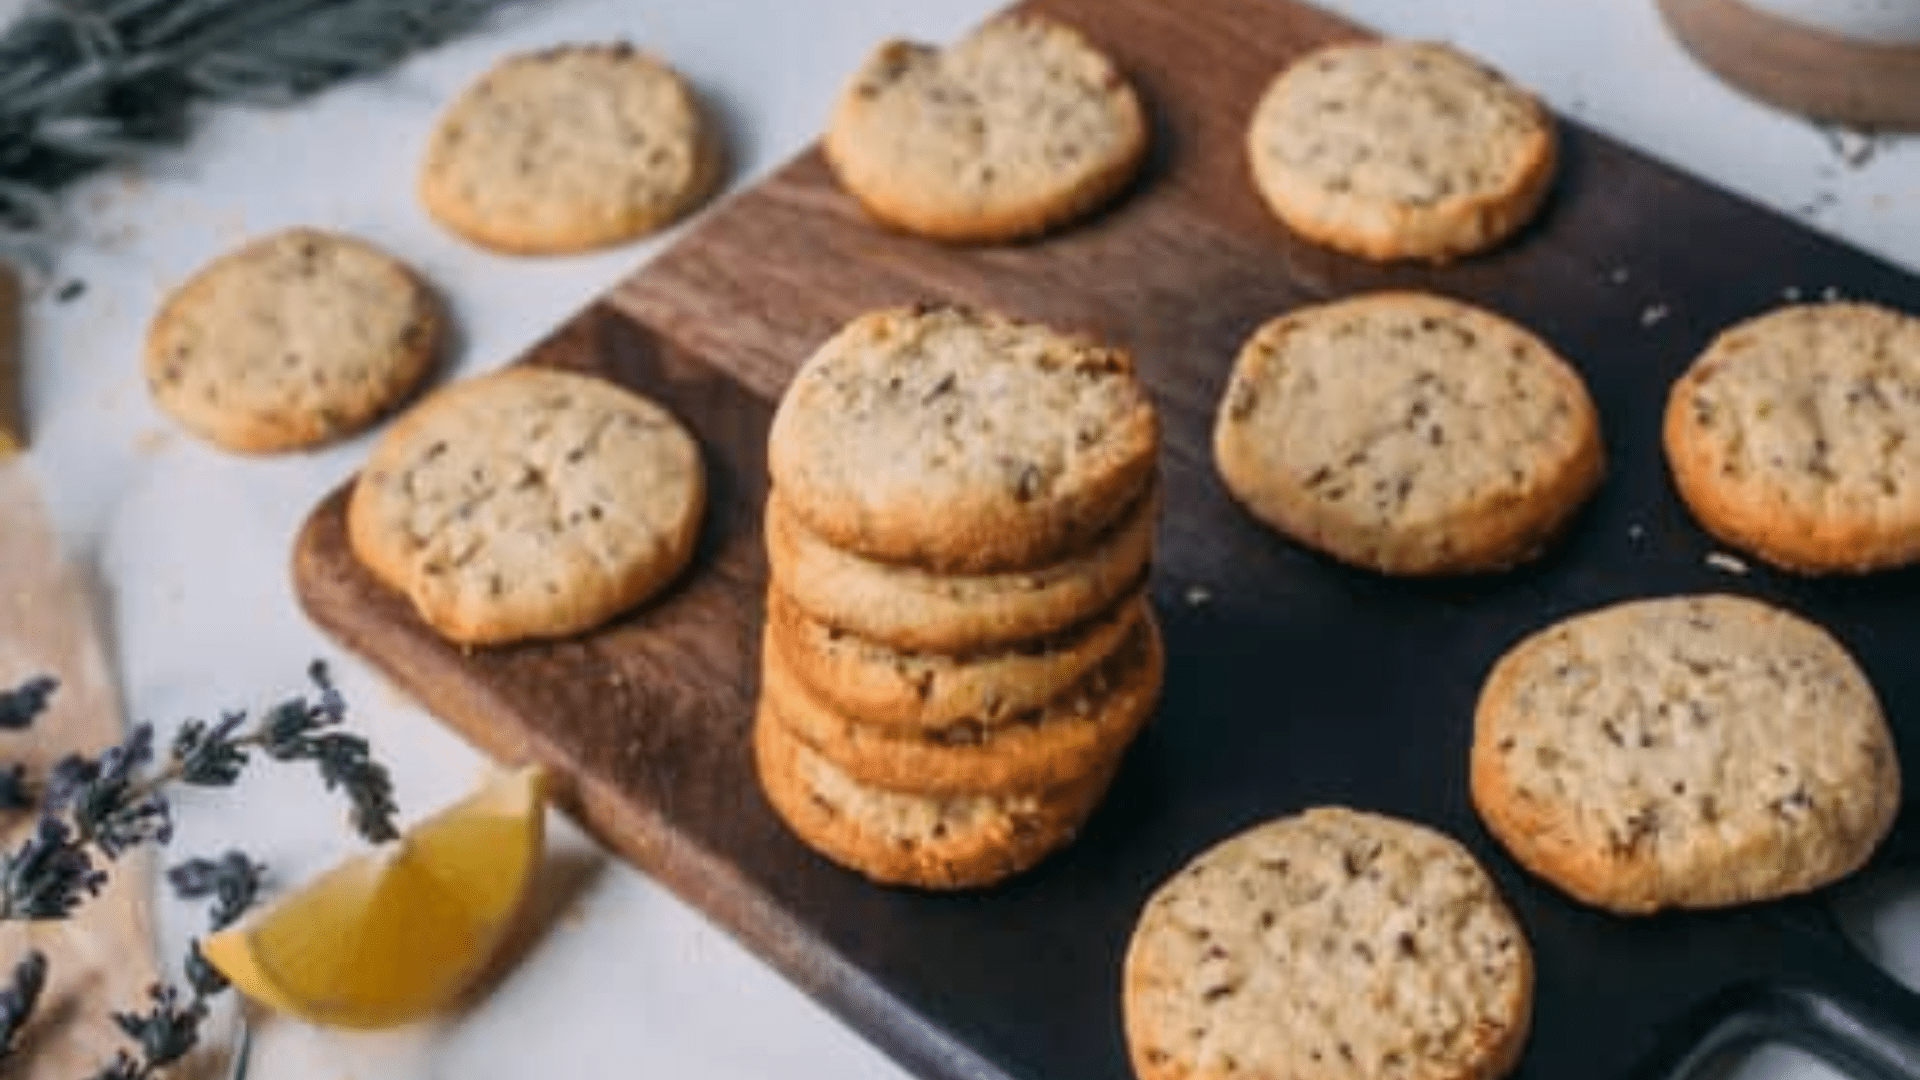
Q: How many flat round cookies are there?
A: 14